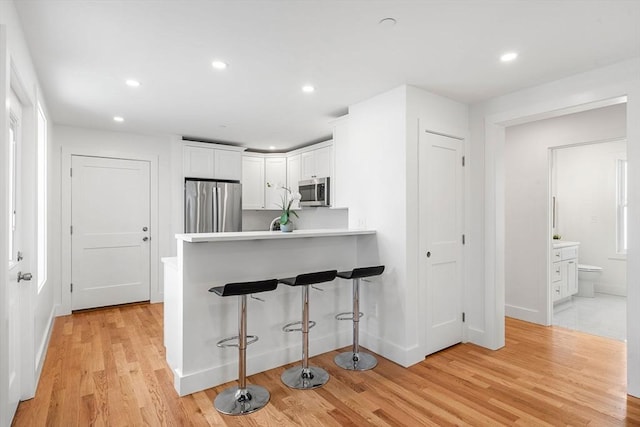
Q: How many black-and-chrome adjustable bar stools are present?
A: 3